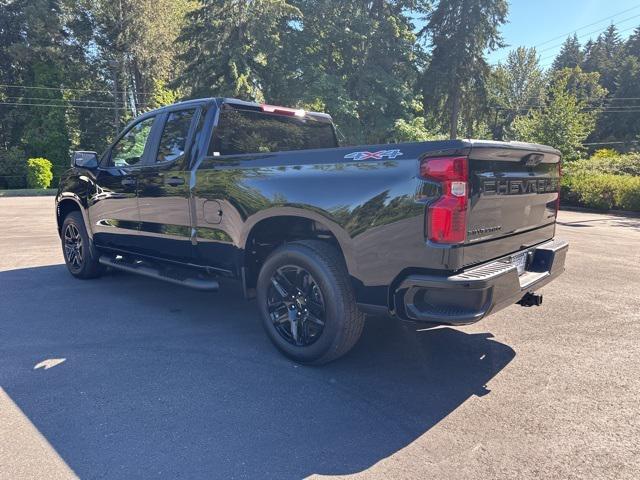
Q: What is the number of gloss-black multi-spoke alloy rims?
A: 2